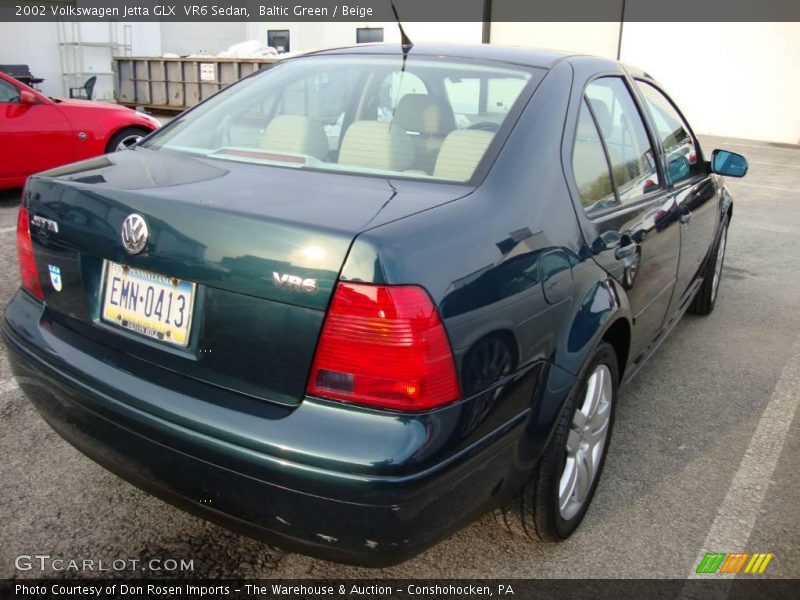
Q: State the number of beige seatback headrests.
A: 3